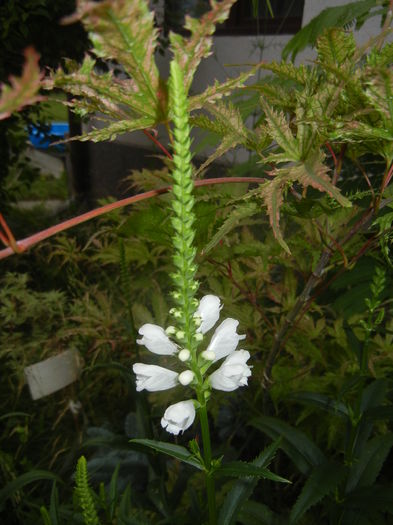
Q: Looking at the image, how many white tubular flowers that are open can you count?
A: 6